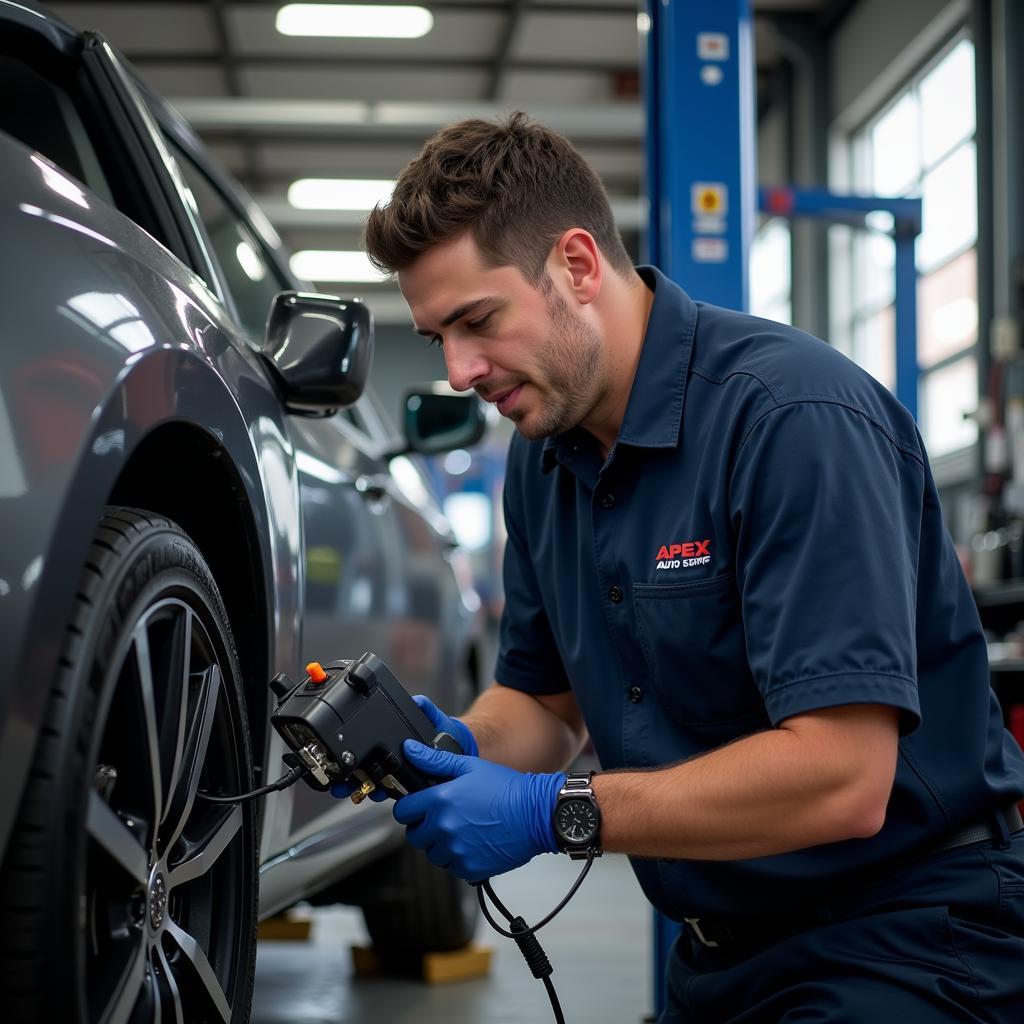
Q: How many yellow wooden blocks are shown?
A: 3